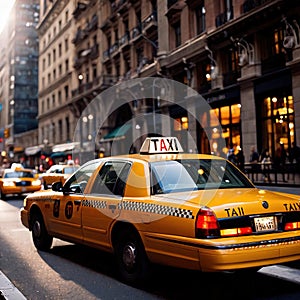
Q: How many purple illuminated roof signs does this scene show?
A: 0